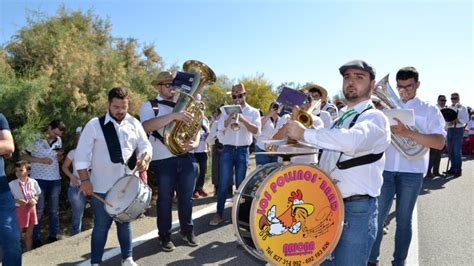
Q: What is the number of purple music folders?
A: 2